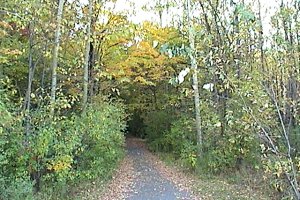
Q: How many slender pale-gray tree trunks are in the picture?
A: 3